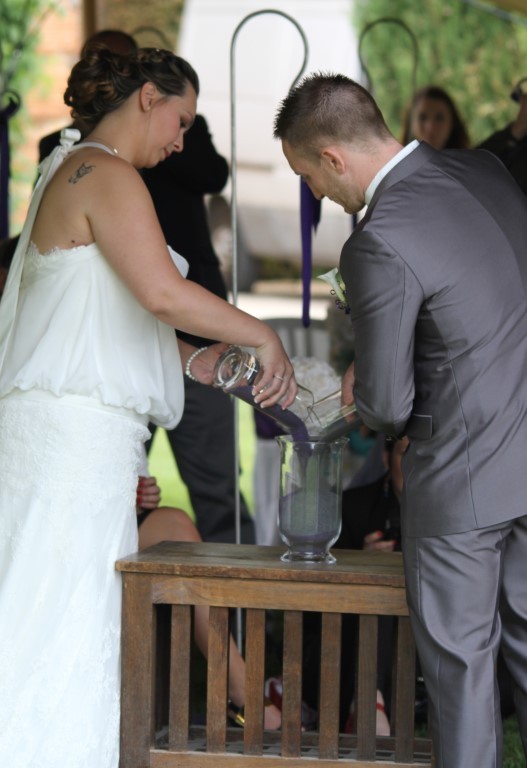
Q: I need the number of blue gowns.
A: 0